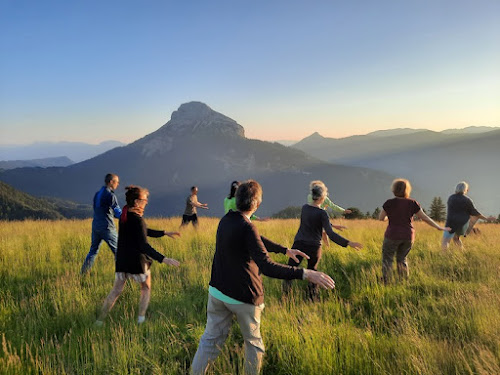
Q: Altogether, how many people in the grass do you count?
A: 9